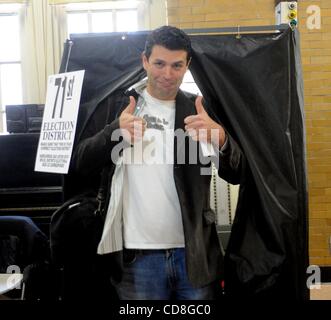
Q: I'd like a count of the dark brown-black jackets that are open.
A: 1